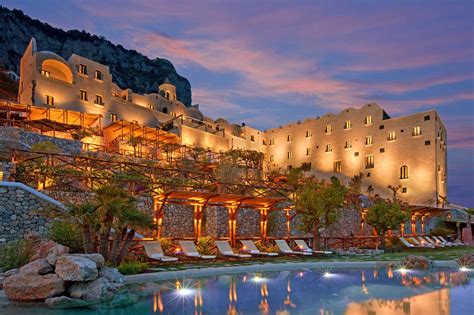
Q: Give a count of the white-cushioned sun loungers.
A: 12